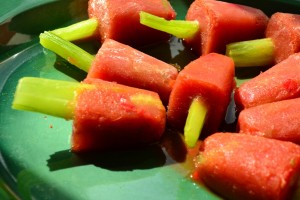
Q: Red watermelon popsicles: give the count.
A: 9